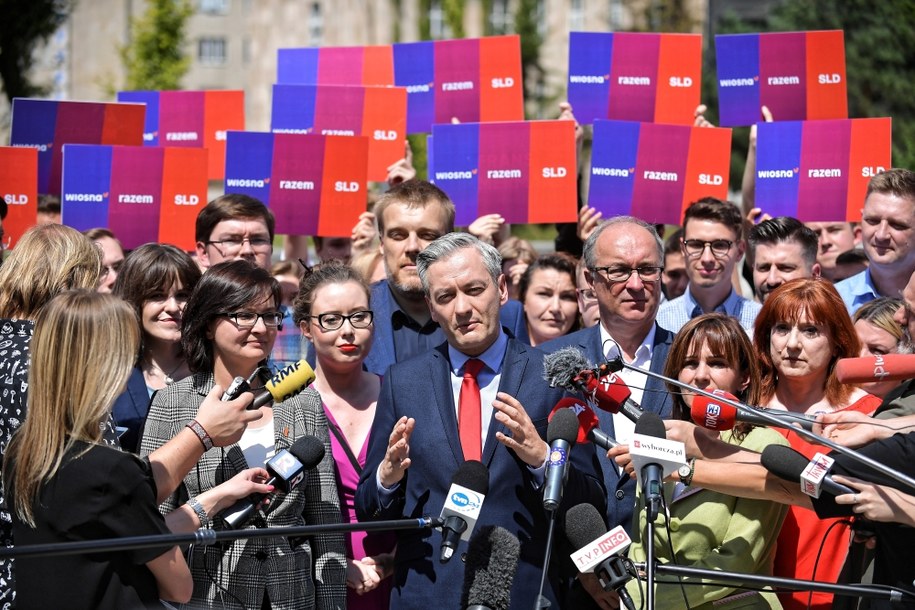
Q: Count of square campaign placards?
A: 13